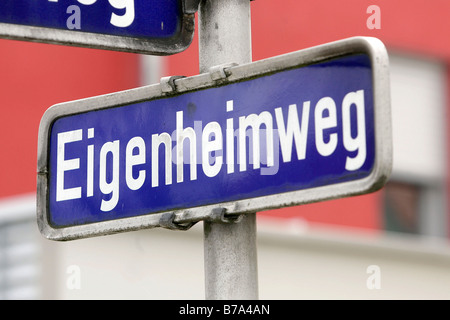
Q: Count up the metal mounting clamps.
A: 4